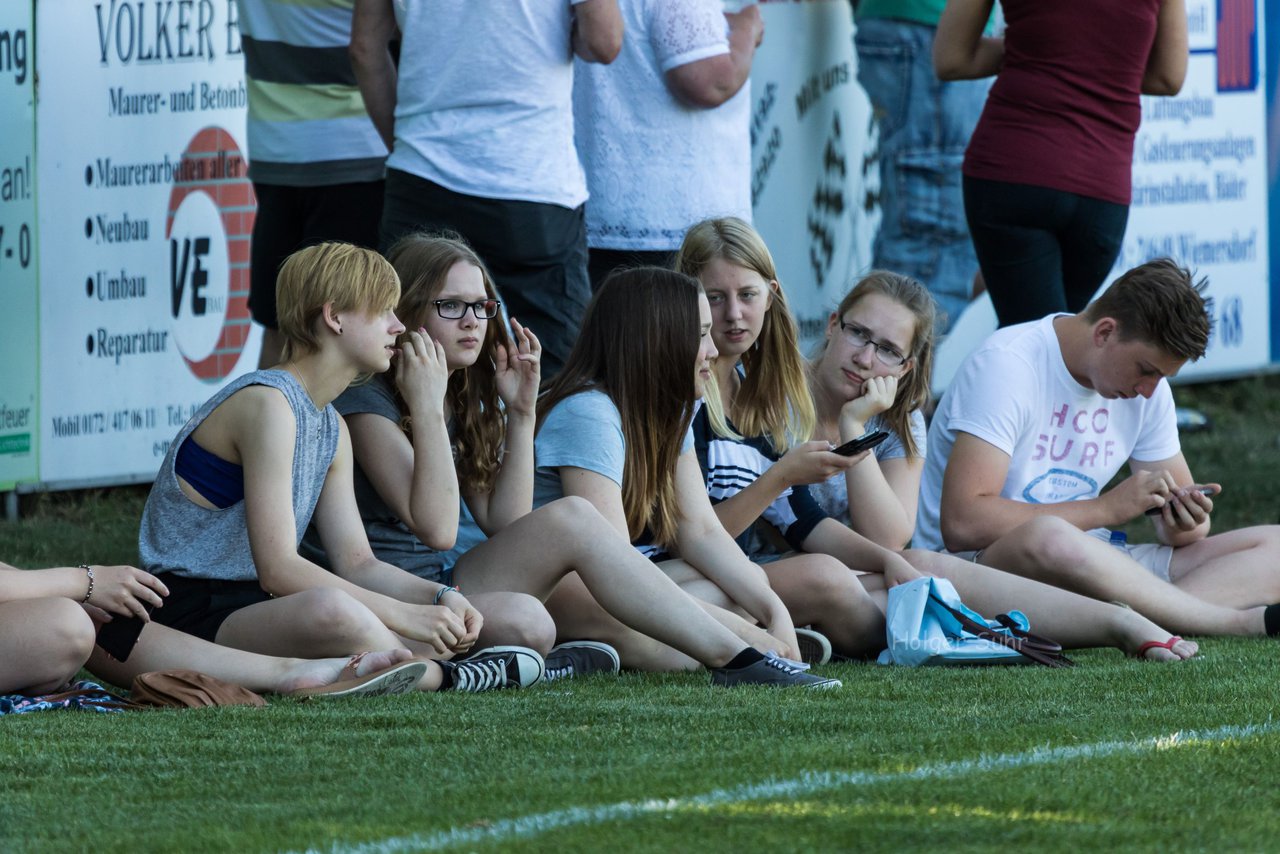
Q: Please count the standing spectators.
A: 5